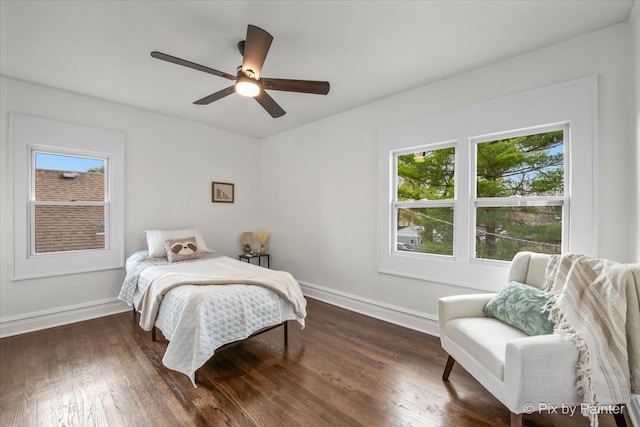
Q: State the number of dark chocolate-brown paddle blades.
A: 5